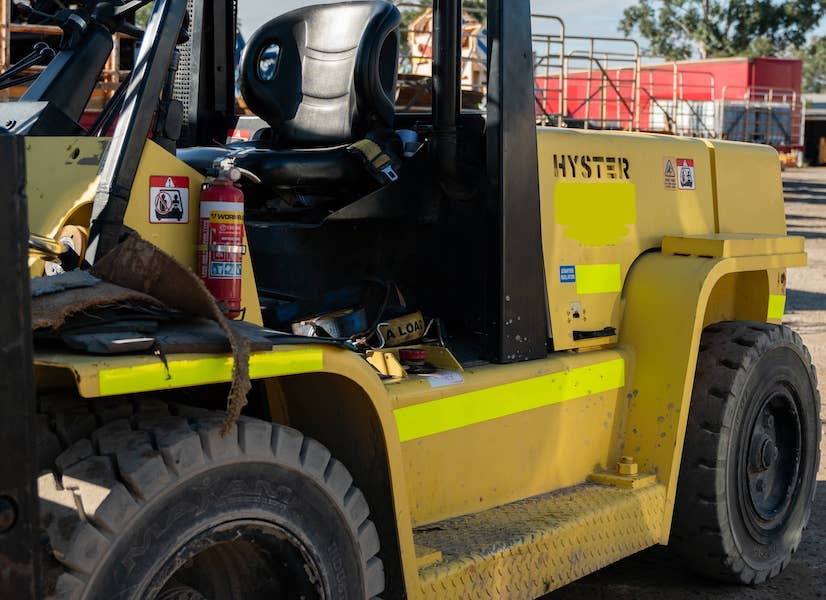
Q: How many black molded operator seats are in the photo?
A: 1